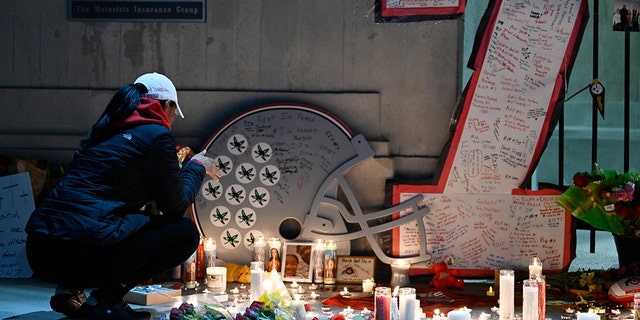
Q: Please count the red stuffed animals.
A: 1